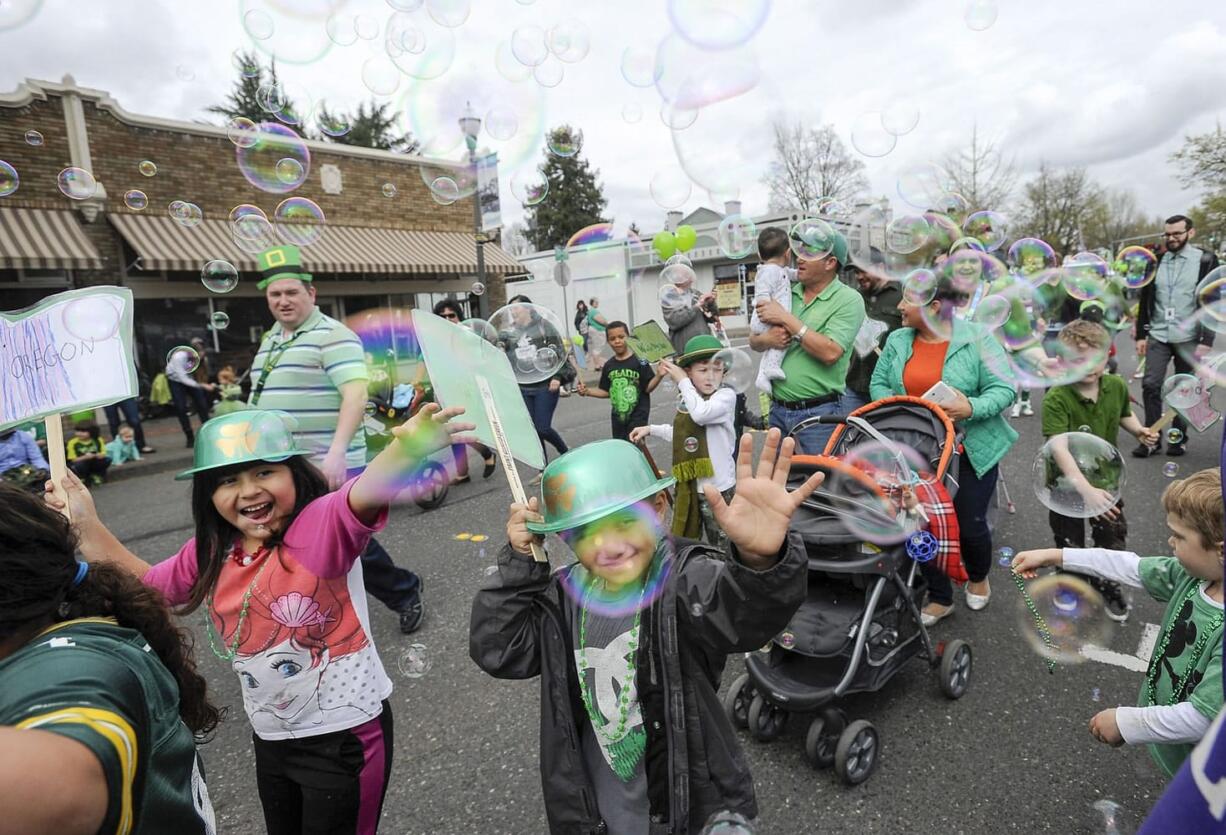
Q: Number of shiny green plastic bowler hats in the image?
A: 2